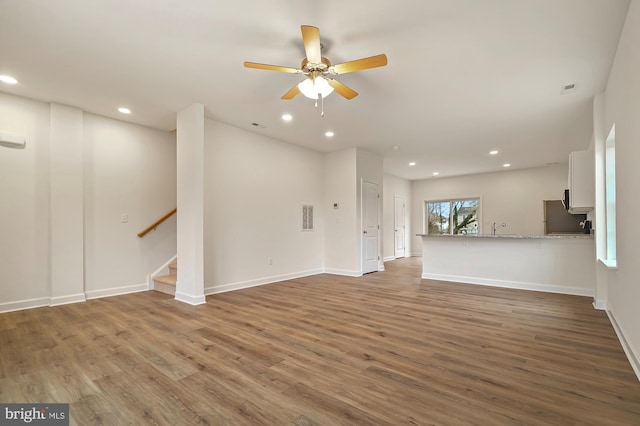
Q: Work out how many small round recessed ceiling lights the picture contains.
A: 8